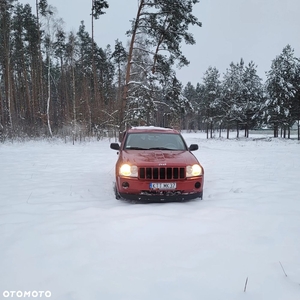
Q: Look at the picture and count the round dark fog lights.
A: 2